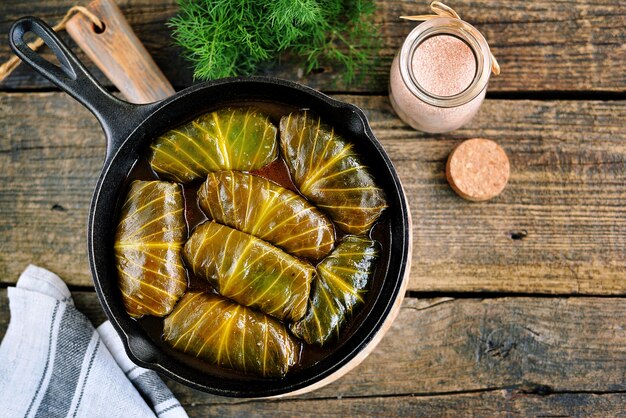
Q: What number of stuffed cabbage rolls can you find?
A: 7